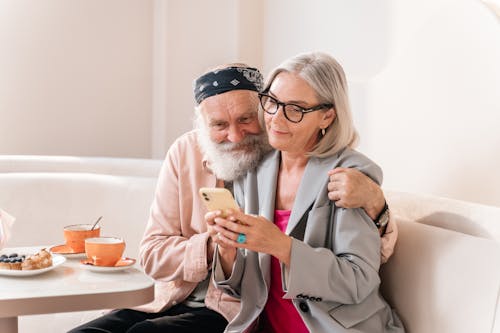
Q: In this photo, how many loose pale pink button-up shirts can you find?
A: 1